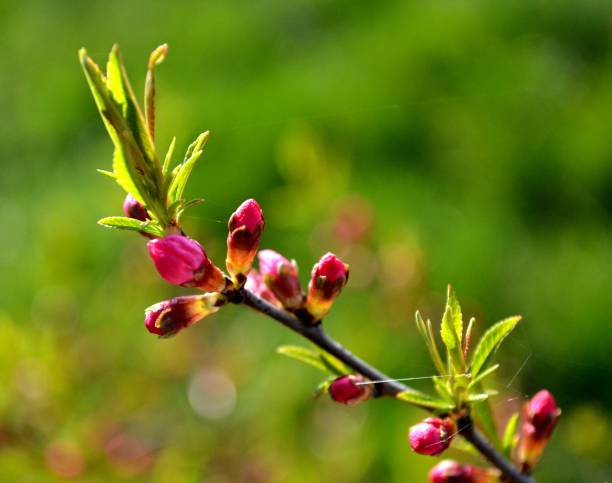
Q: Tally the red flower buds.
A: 11